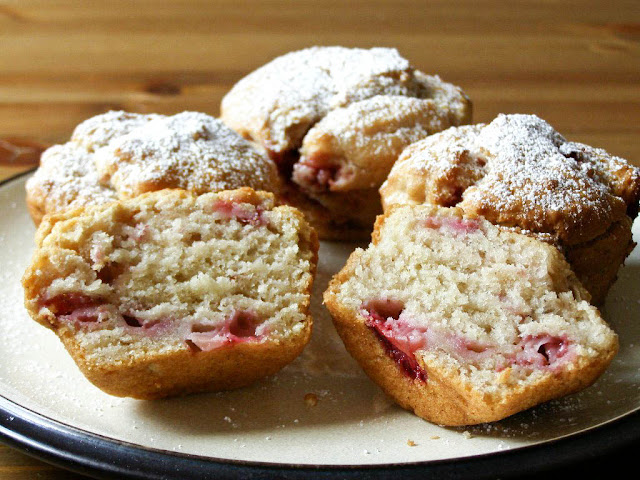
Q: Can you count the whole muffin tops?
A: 3